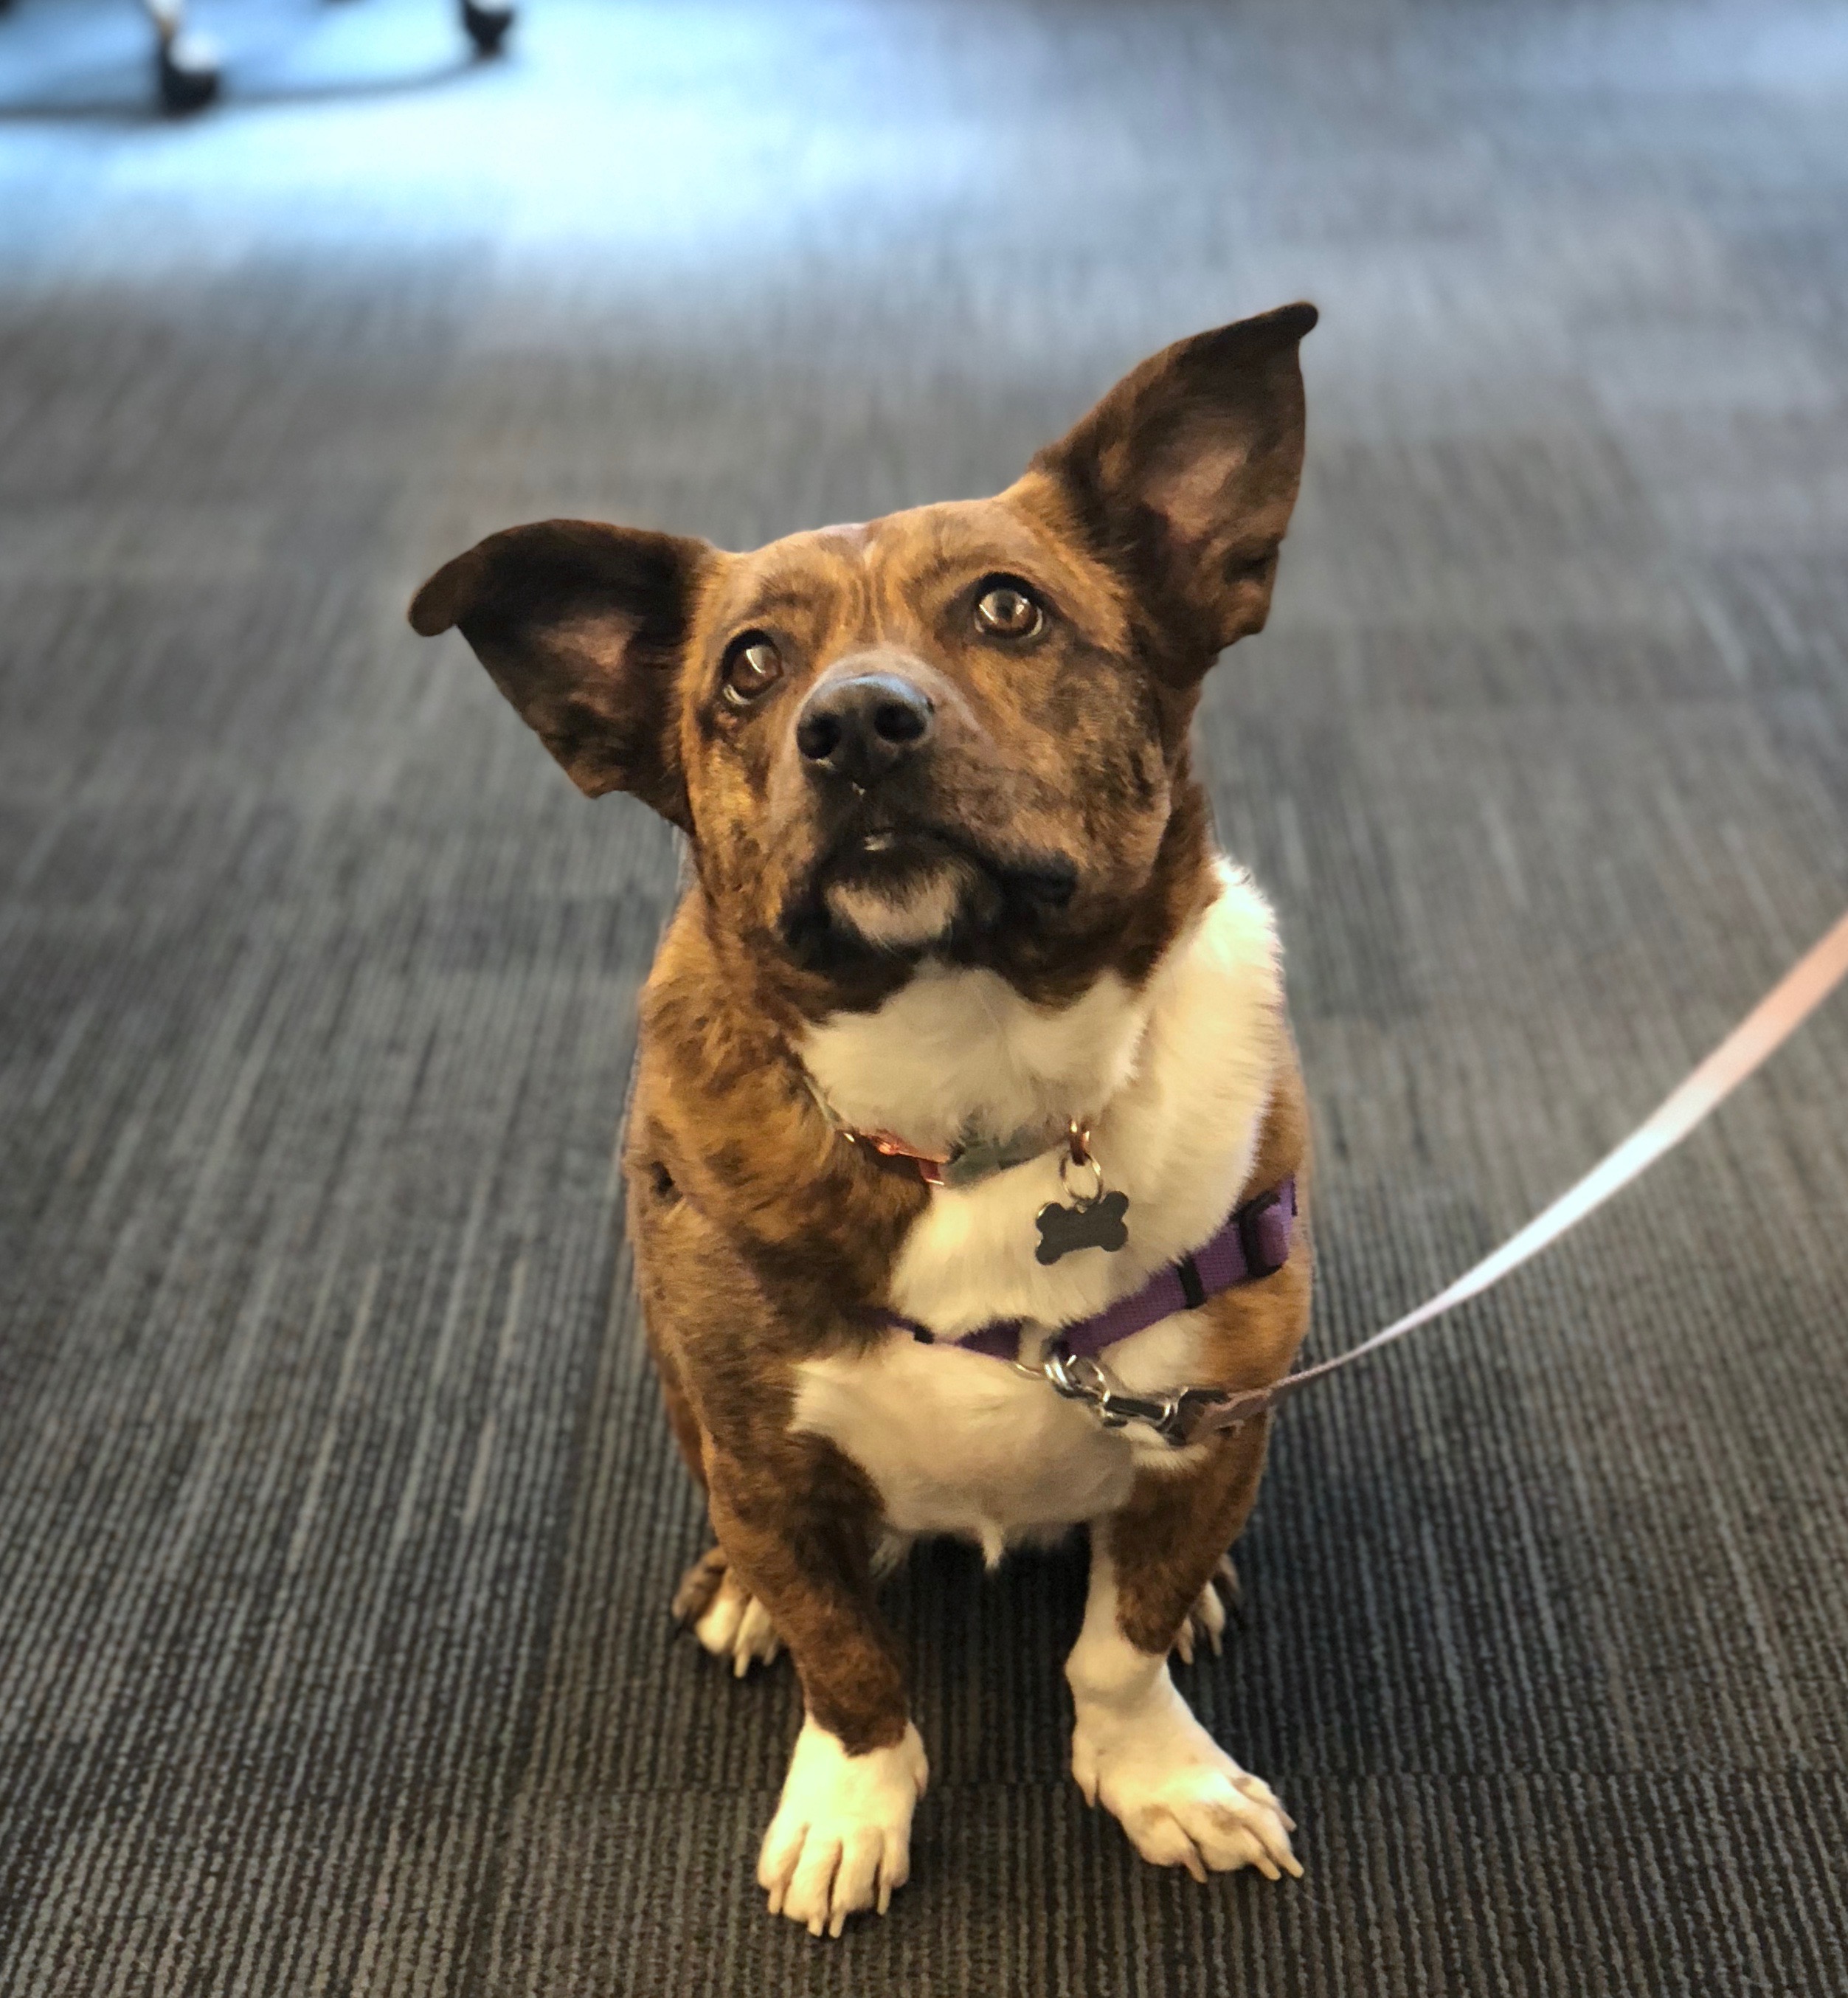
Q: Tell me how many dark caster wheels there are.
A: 2